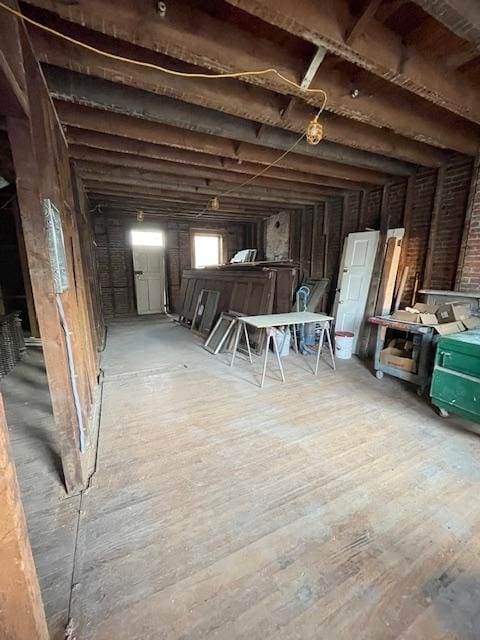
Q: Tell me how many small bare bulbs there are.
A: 3